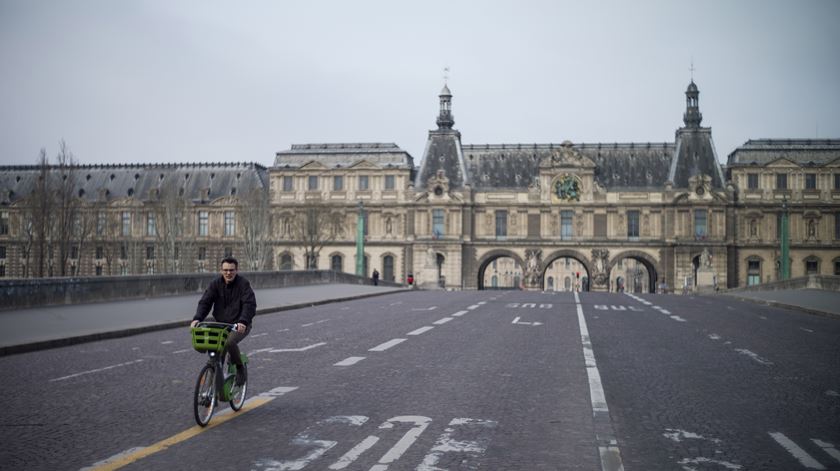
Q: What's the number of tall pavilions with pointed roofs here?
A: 2